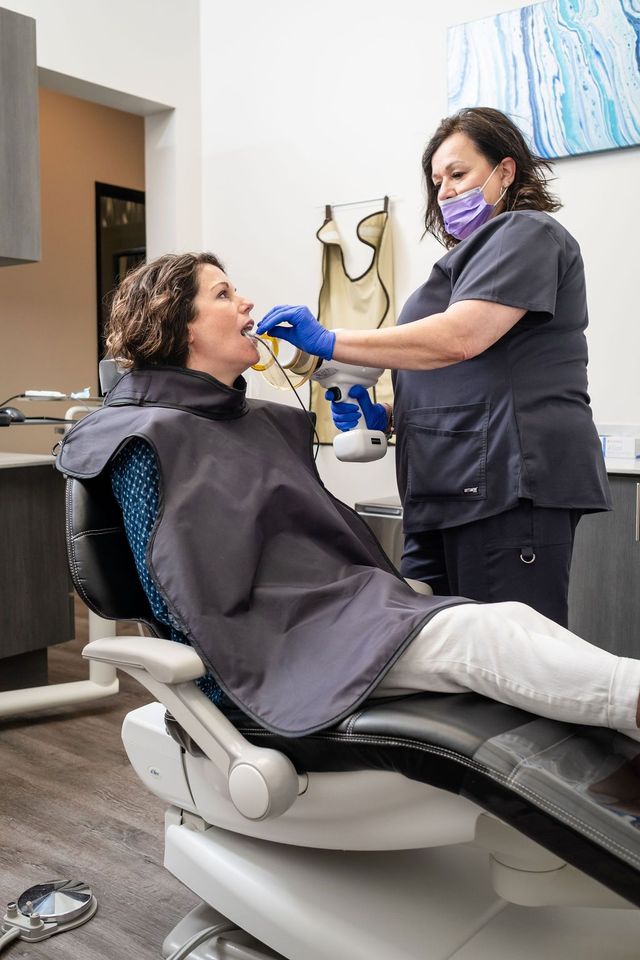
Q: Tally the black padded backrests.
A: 1